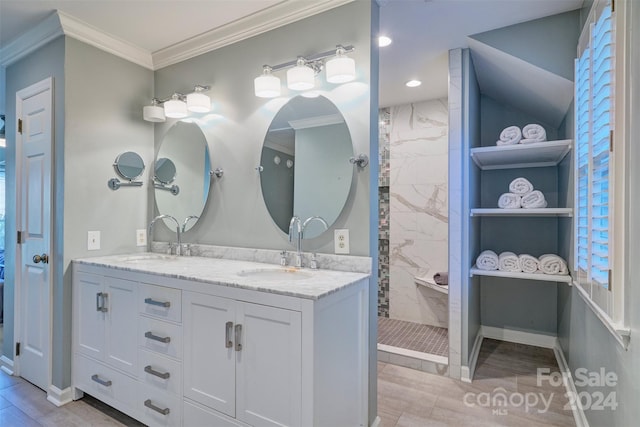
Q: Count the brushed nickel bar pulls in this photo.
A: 9